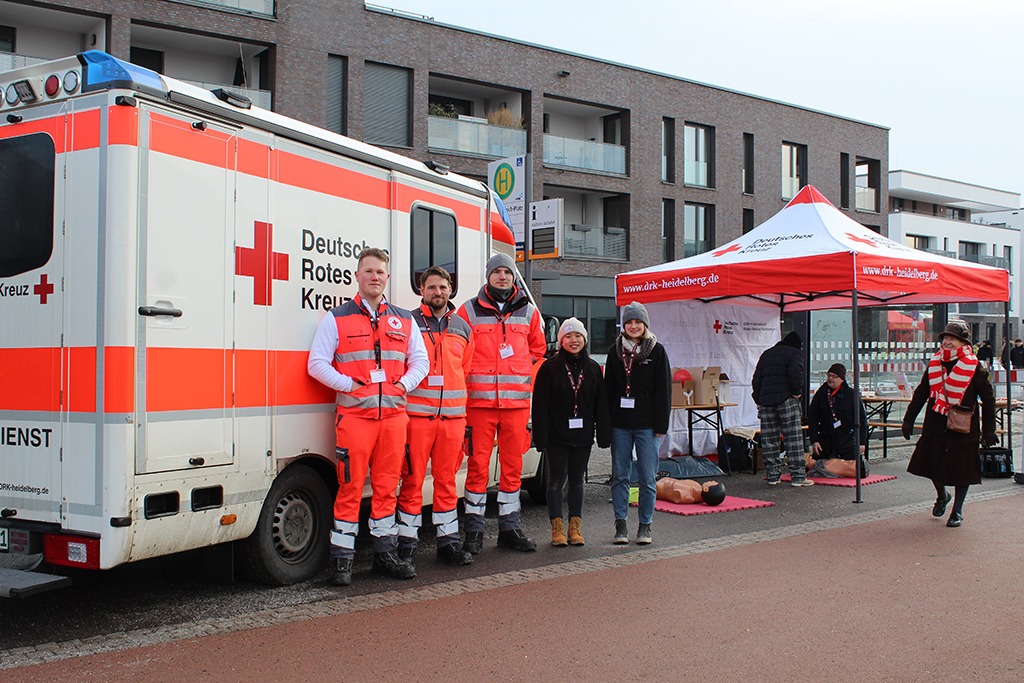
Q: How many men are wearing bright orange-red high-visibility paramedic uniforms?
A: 3